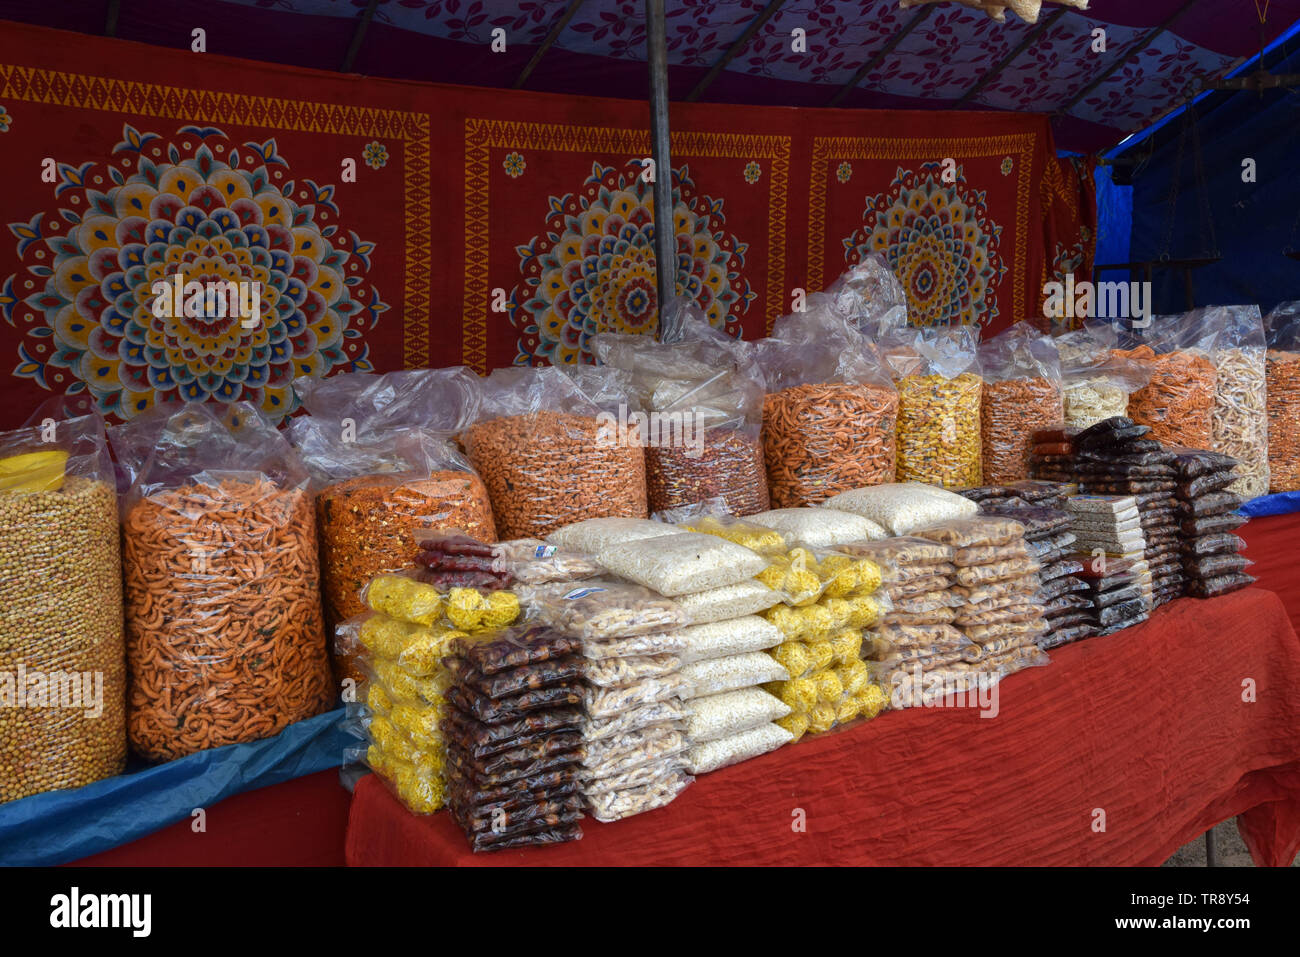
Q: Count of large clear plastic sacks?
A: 12